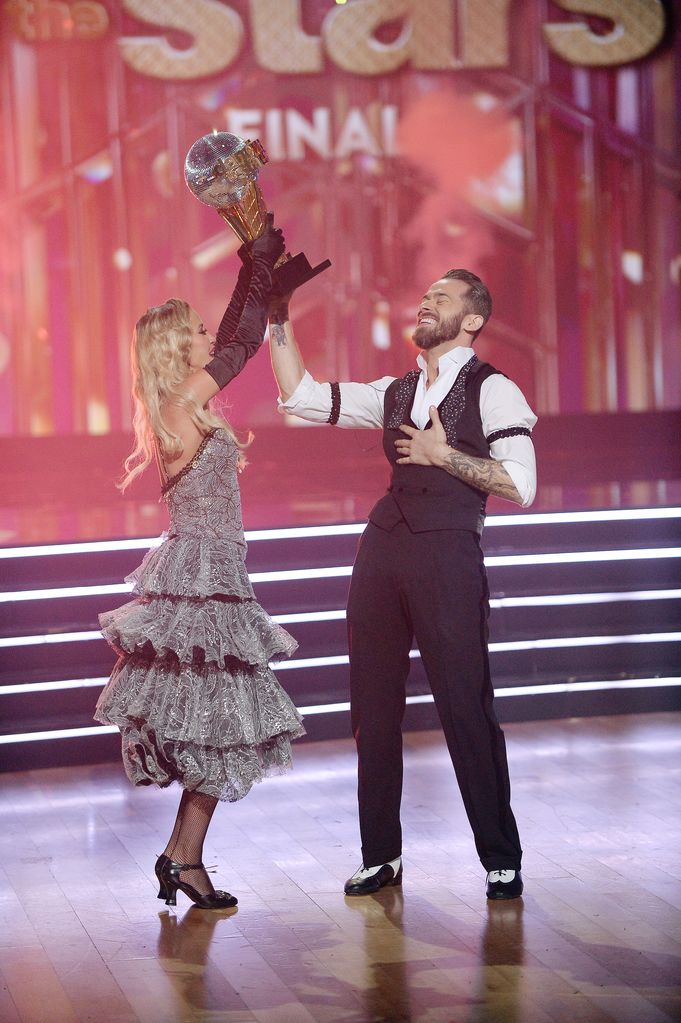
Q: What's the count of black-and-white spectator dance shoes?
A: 2